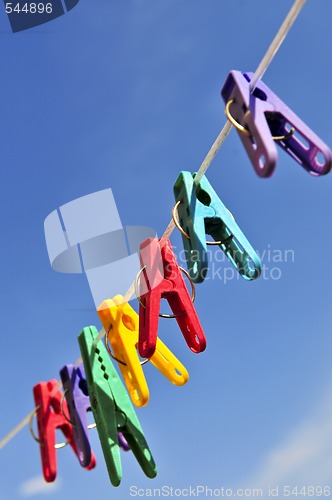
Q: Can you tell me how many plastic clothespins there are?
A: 7